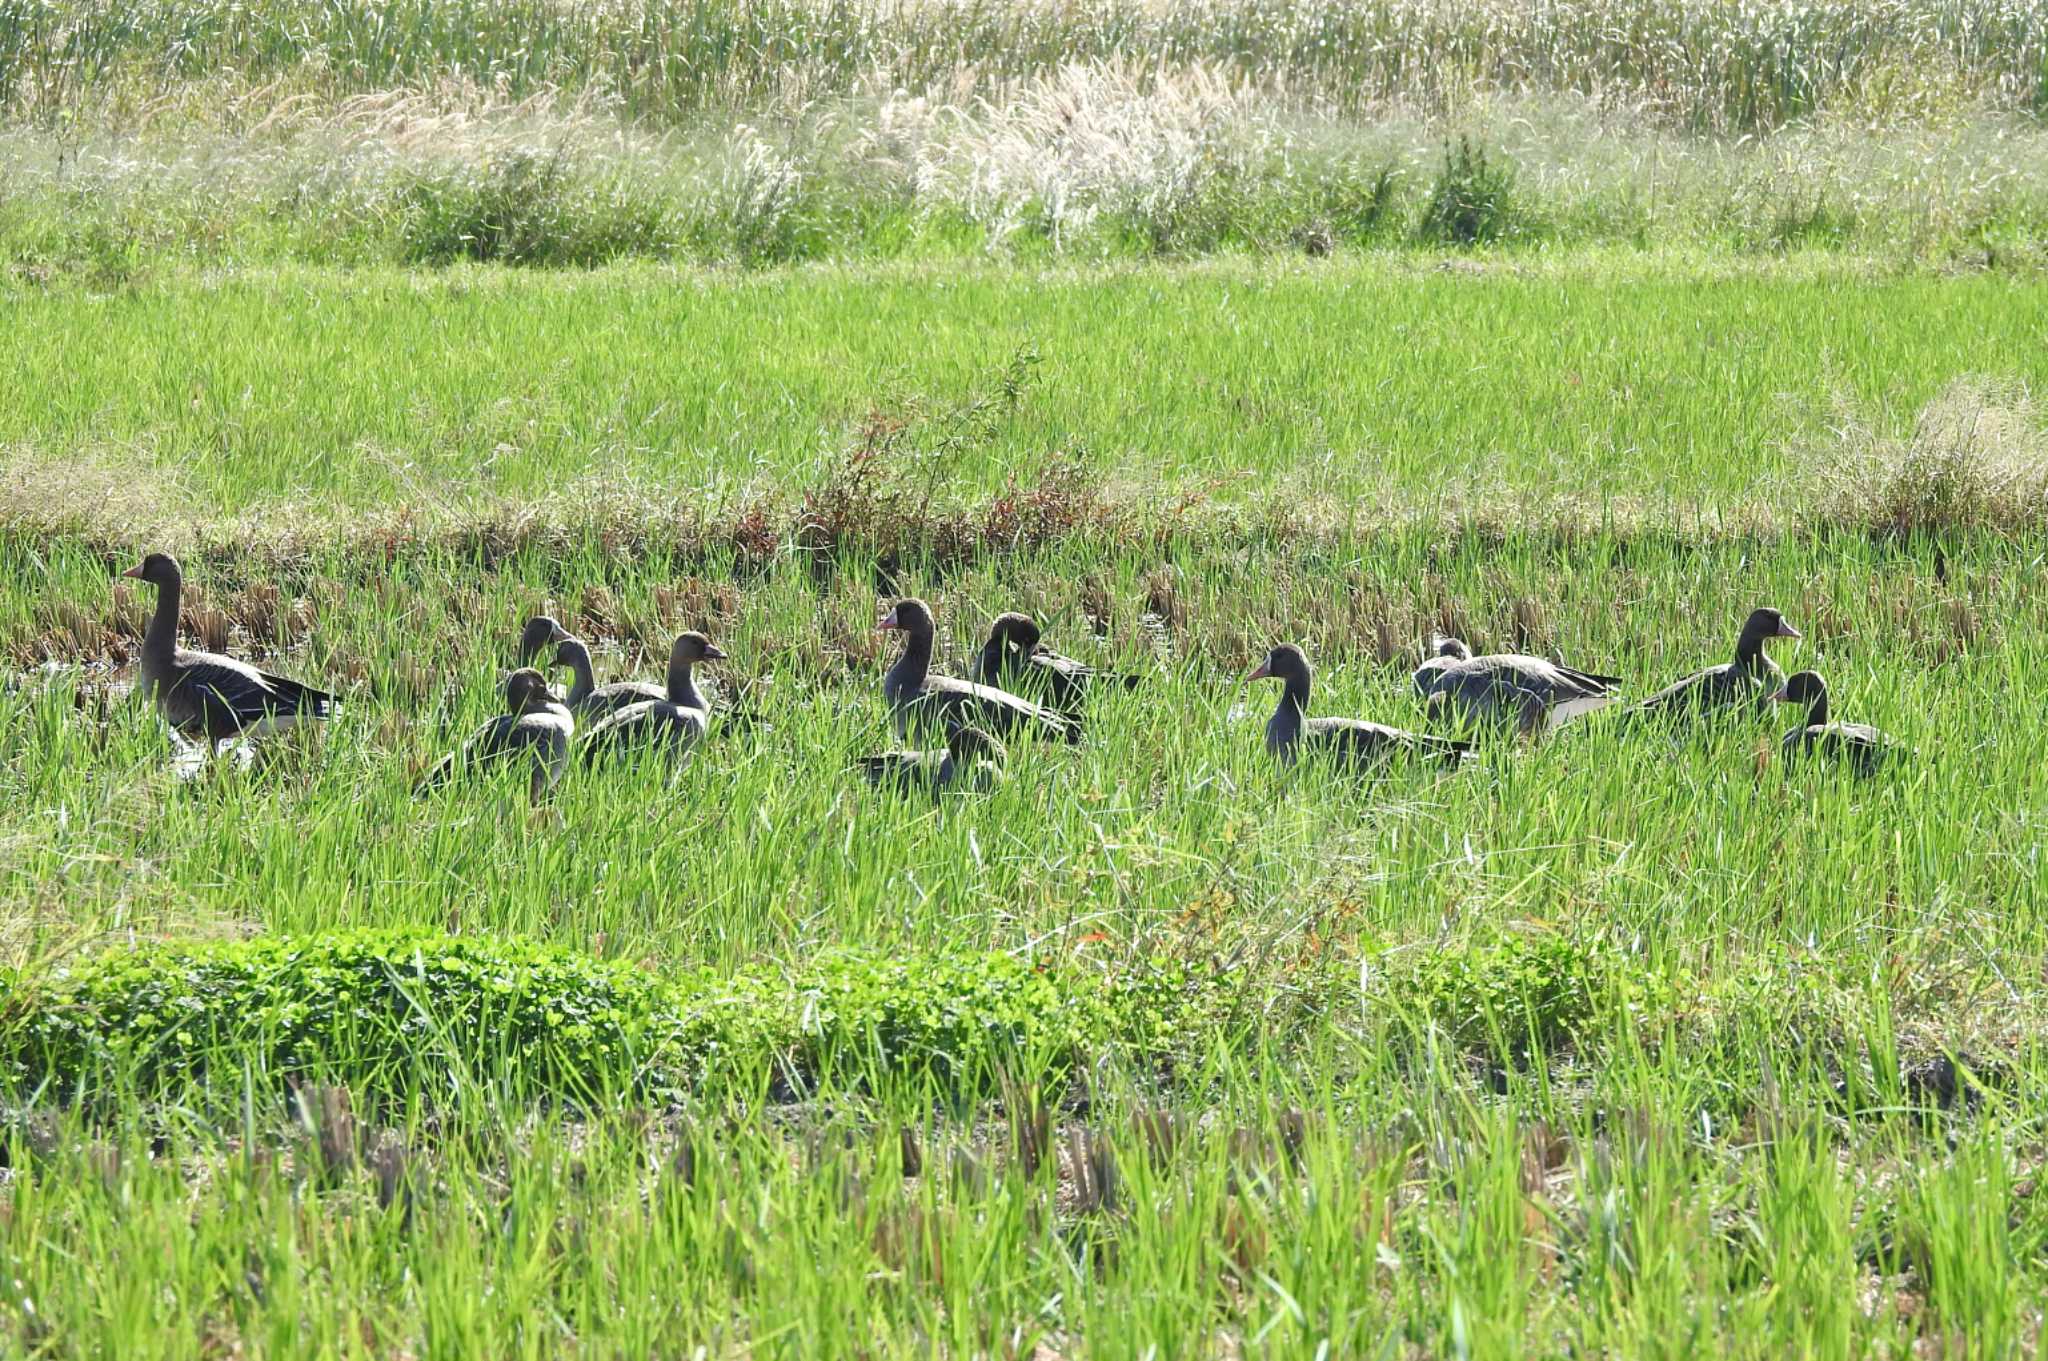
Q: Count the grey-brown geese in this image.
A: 13